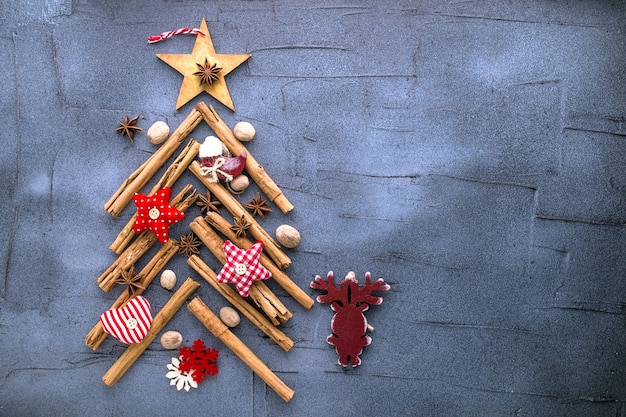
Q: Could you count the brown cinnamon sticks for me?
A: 11